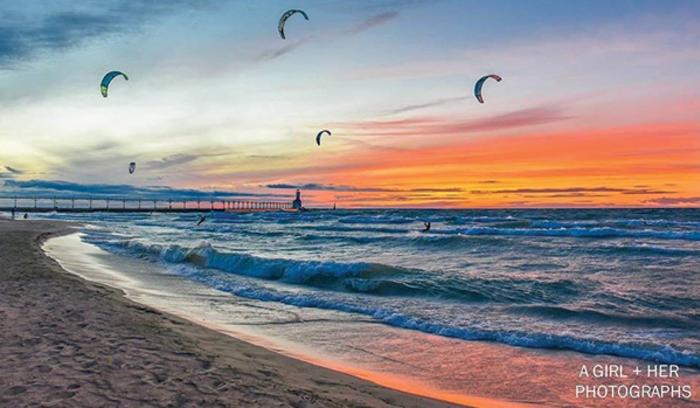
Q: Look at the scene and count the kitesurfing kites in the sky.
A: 5